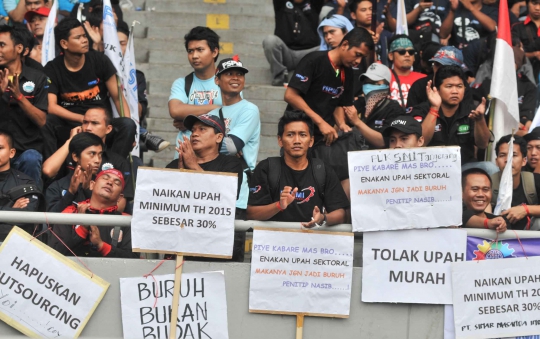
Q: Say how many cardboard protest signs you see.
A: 7